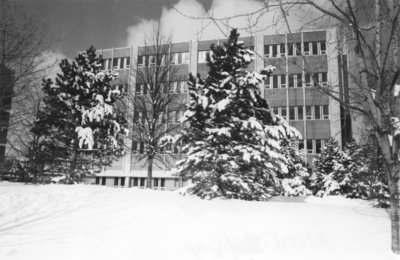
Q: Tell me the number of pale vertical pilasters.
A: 4